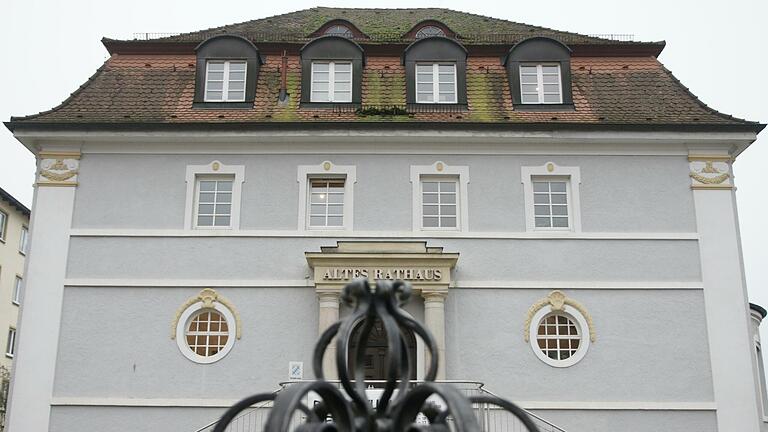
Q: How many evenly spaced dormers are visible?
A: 4